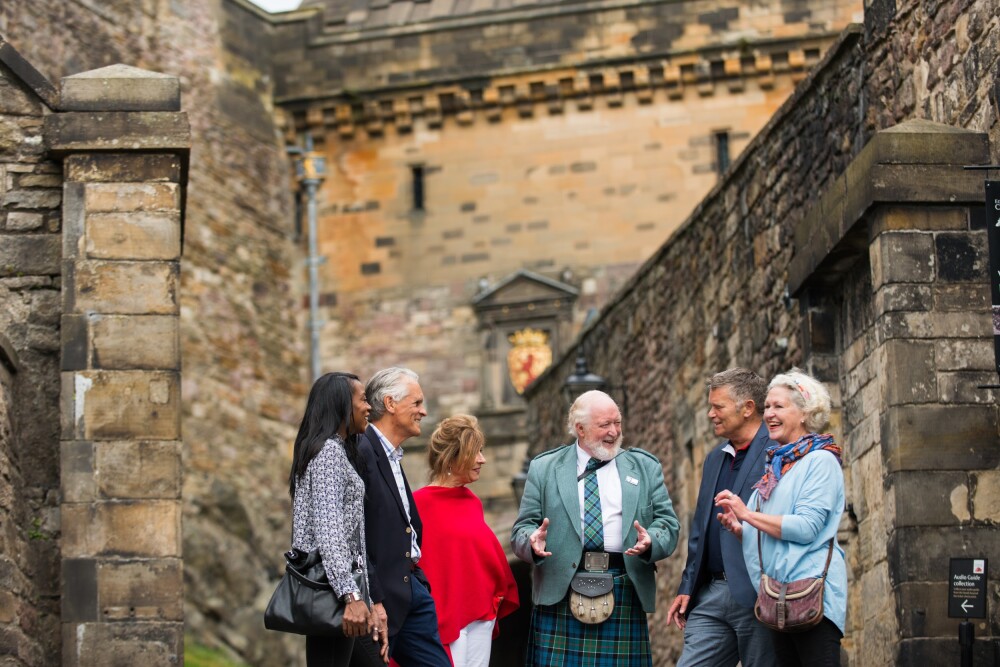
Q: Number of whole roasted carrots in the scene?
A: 0